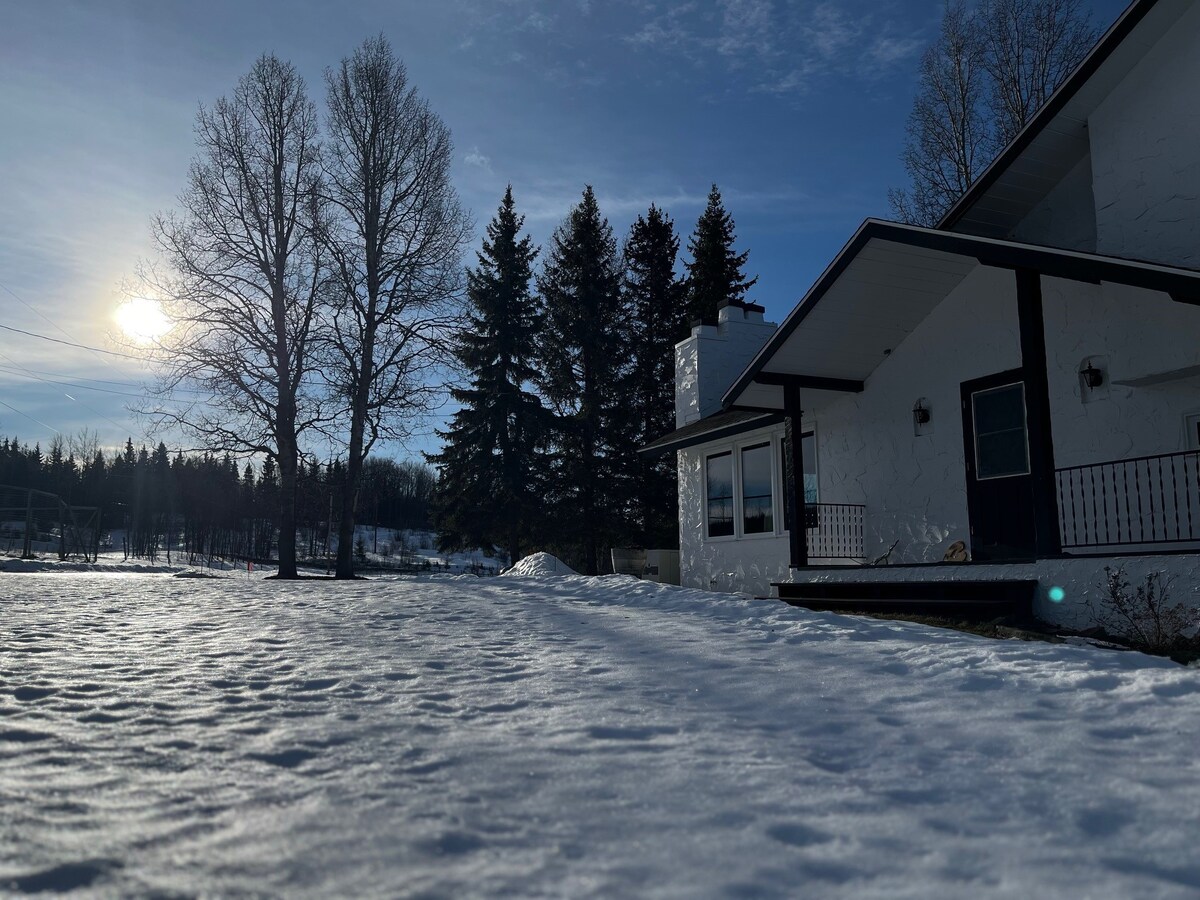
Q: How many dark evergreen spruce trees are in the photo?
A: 4